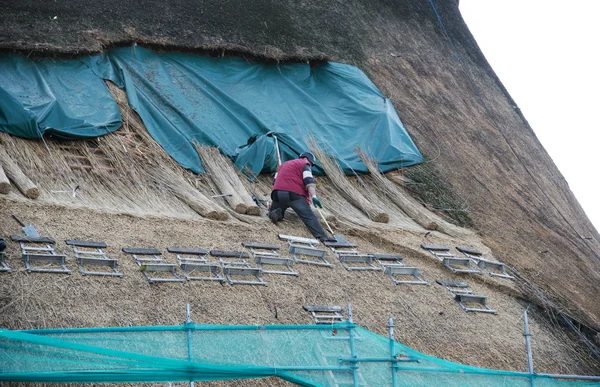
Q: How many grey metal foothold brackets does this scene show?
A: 14